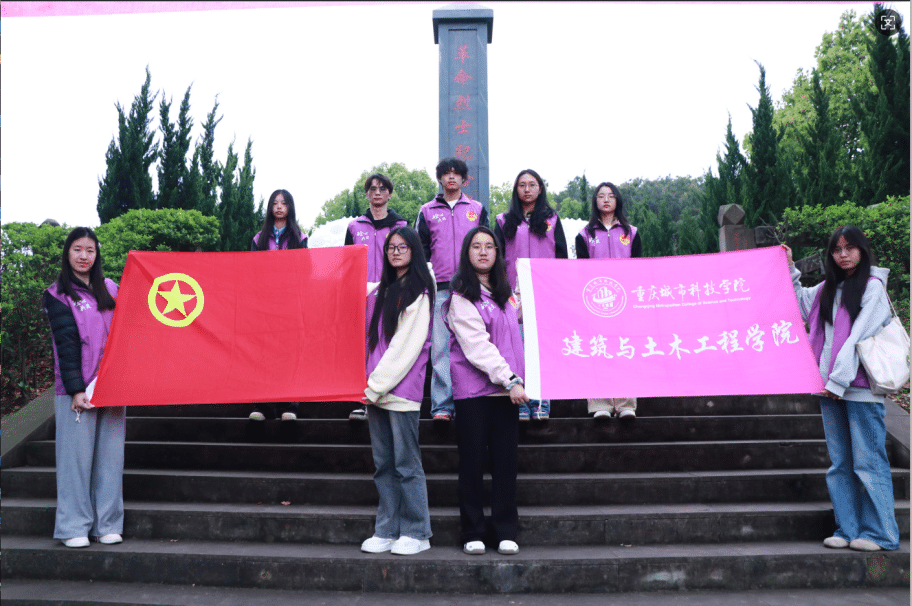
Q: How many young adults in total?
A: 9